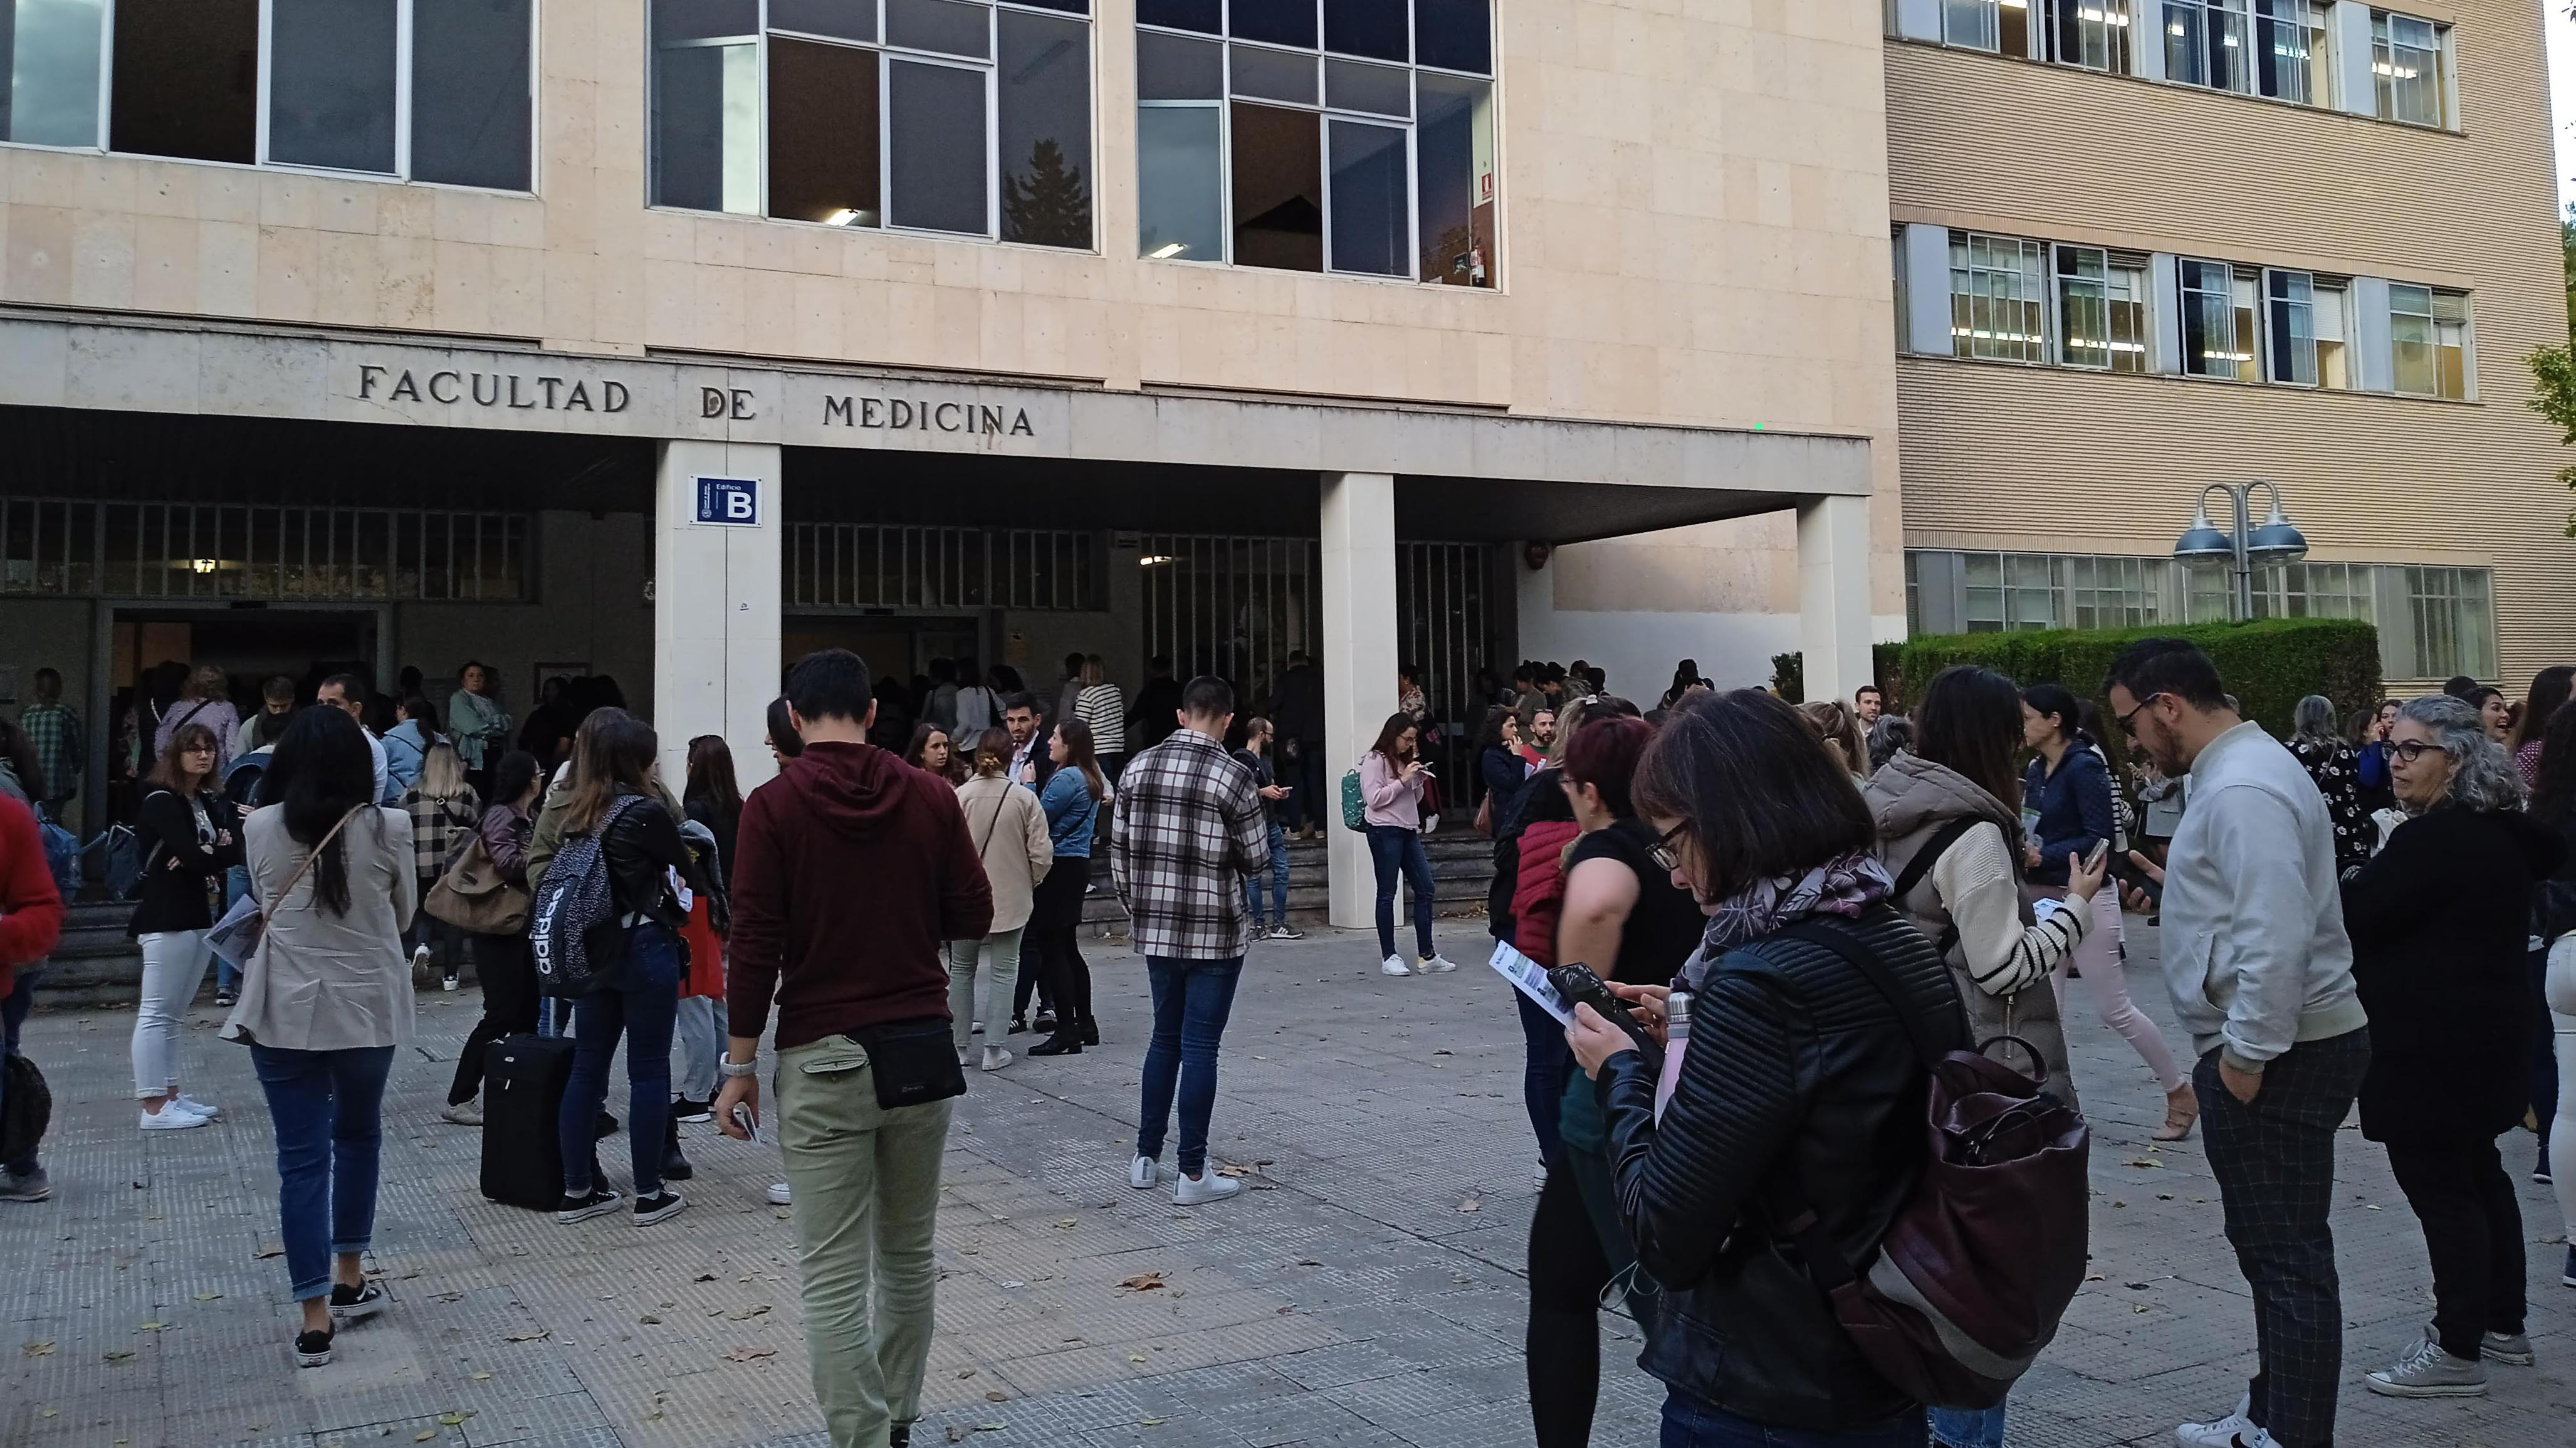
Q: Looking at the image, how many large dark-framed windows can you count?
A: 3